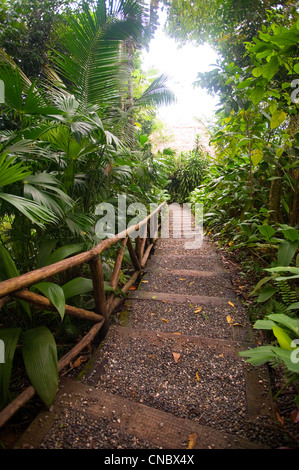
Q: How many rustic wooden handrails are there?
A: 1